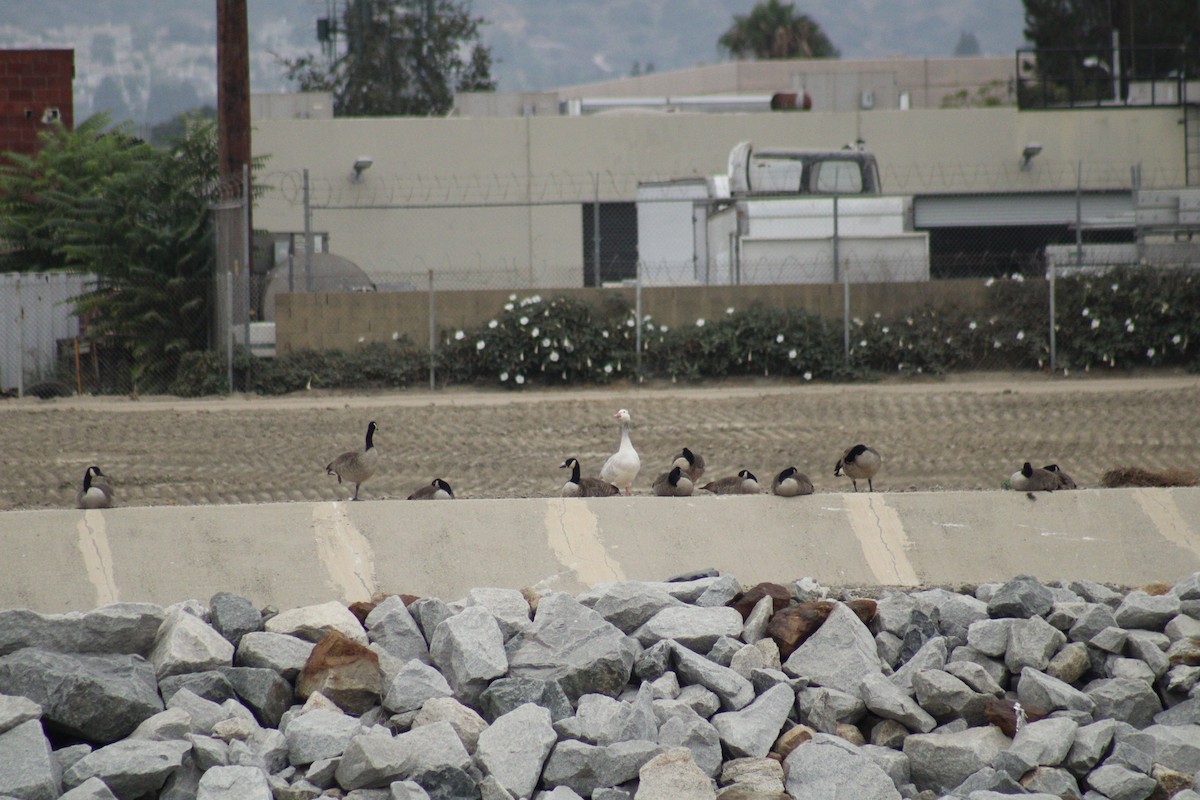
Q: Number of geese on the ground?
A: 12